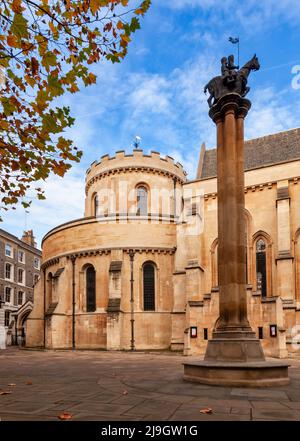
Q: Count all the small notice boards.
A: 2